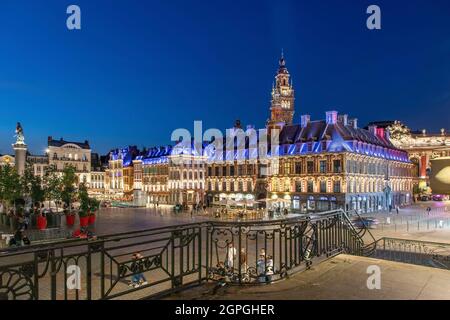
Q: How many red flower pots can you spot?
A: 4